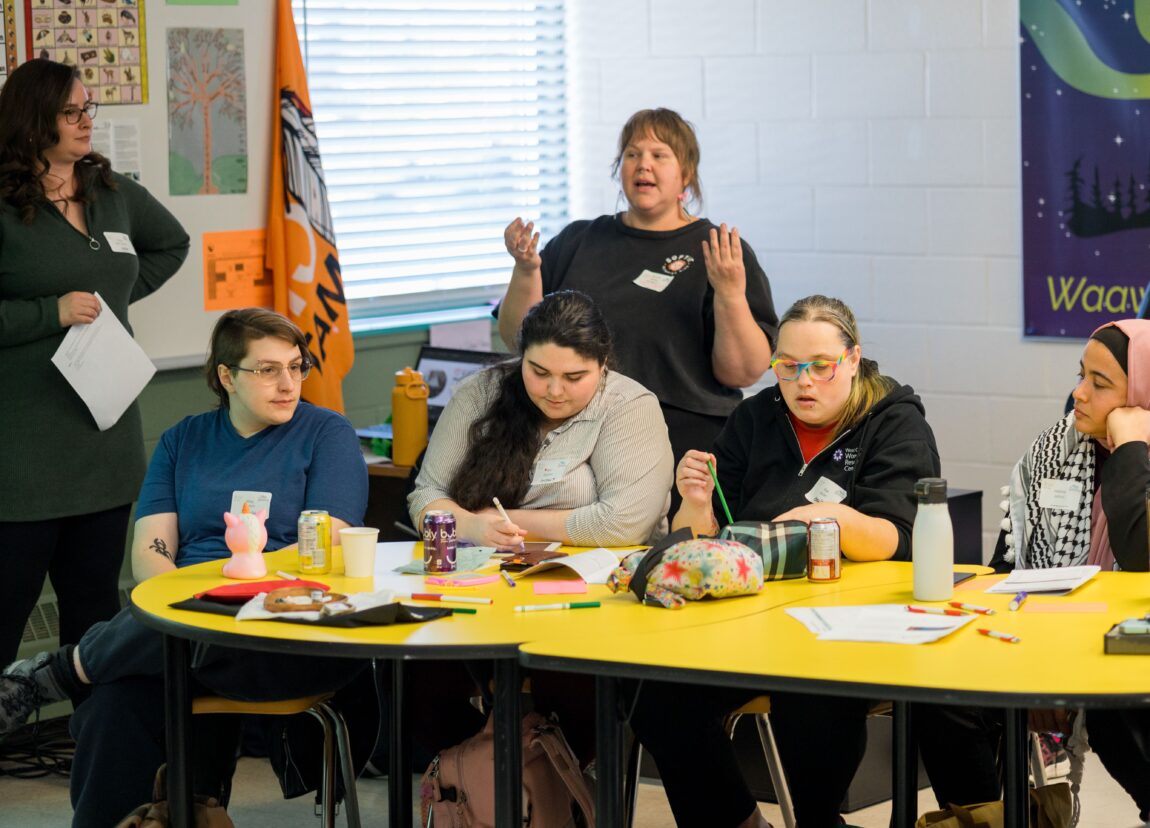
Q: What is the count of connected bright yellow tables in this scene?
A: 2